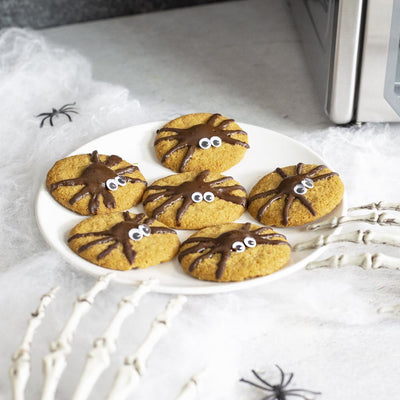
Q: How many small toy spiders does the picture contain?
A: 2